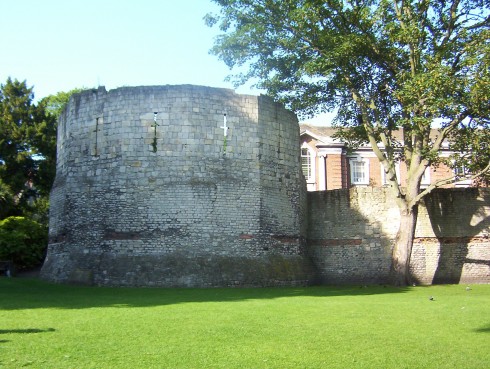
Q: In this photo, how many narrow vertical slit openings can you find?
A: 4